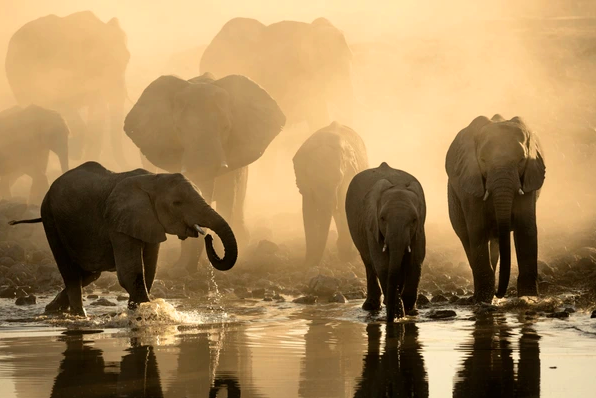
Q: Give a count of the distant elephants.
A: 5